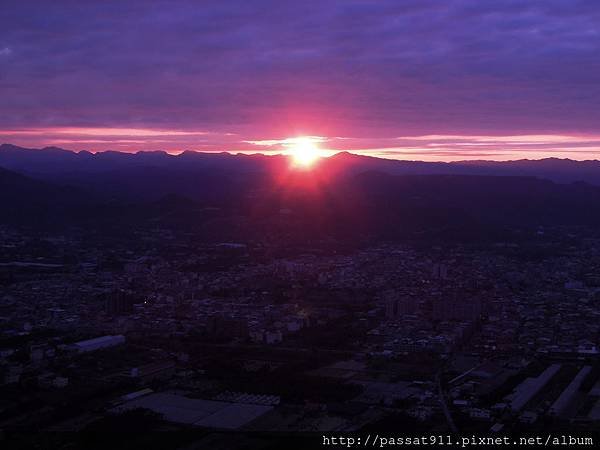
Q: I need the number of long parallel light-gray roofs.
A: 2